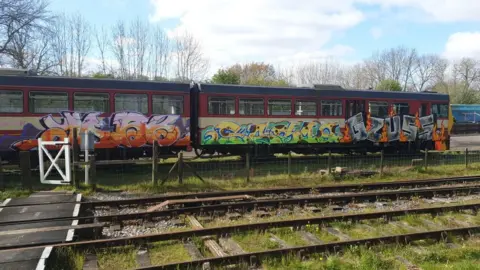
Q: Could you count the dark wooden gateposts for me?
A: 2